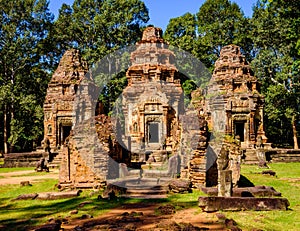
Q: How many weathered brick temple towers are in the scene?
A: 3